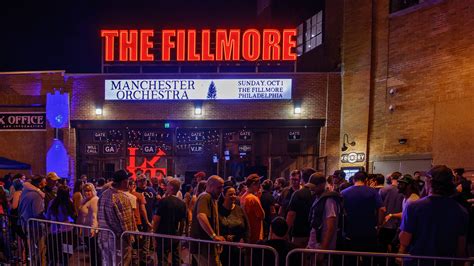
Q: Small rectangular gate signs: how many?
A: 5